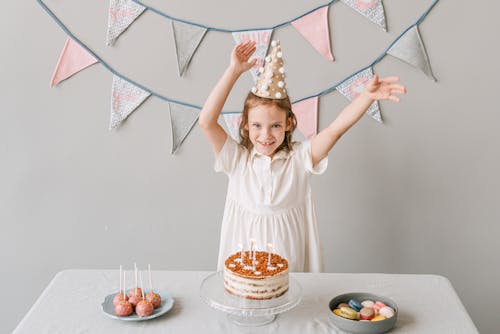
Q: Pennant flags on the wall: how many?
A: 12